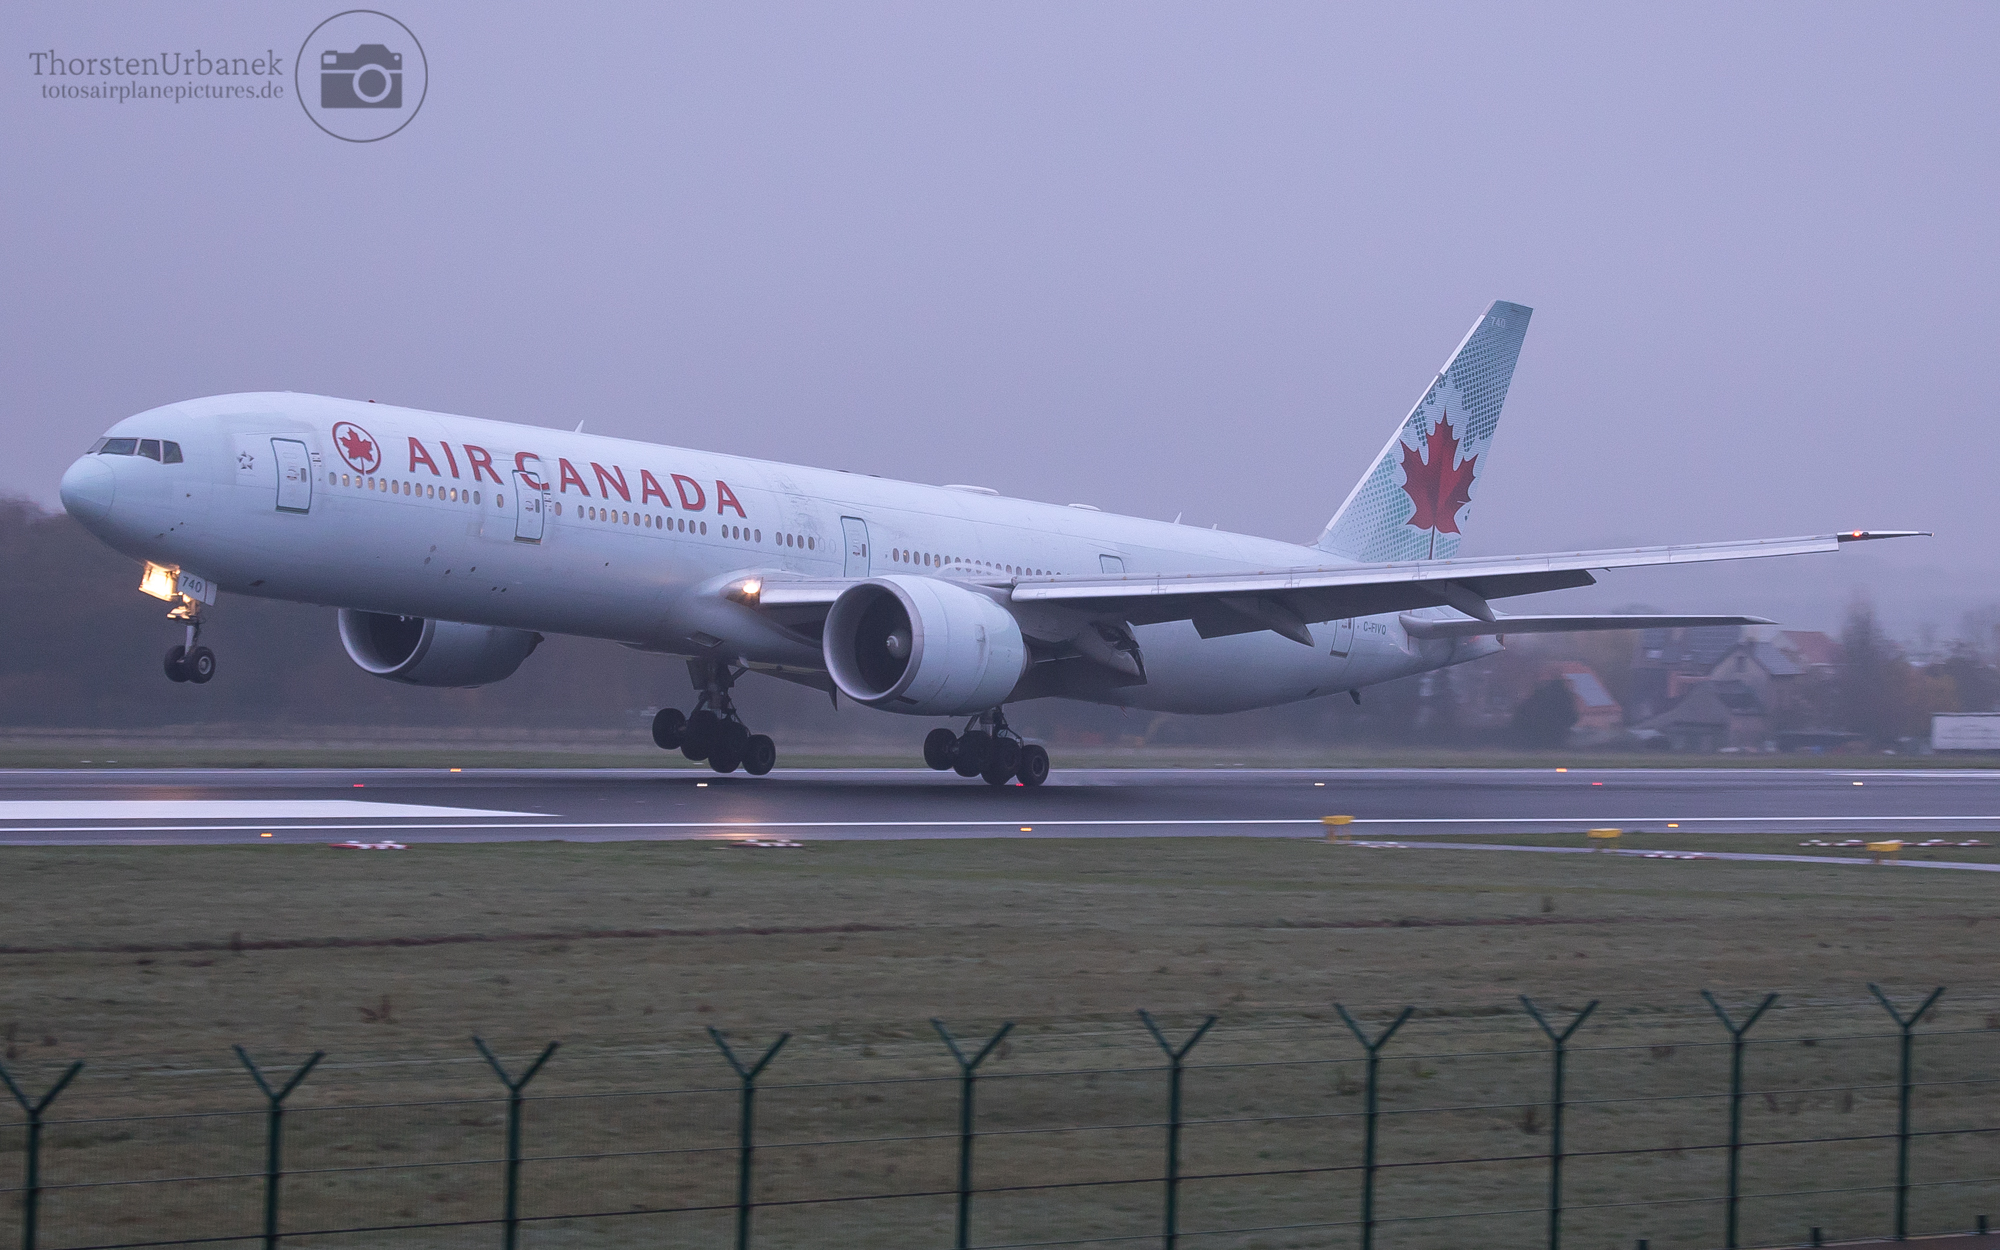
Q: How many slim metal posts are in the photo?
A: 10